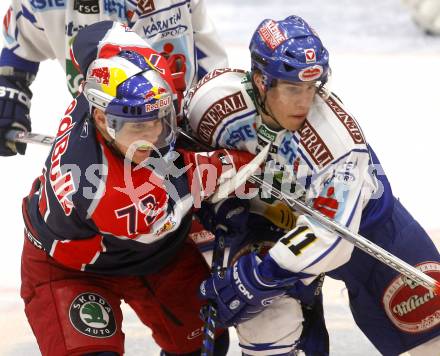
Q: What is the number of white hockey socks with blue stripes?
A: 1